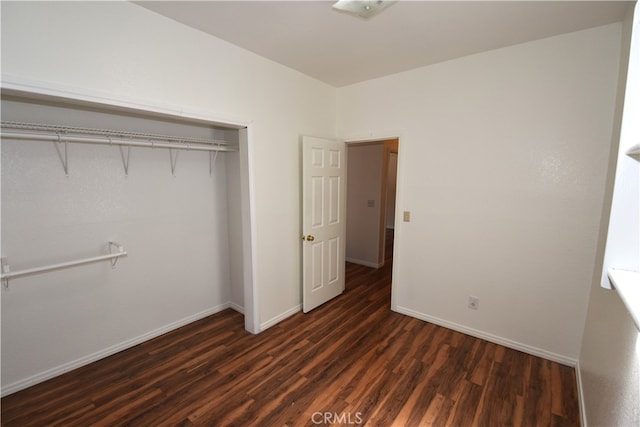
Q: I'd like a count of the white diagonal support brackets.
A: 4